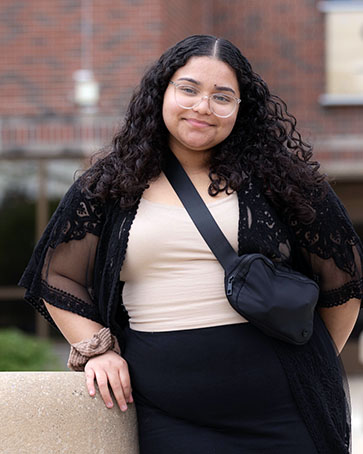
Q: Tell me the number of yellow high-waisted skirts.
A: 0